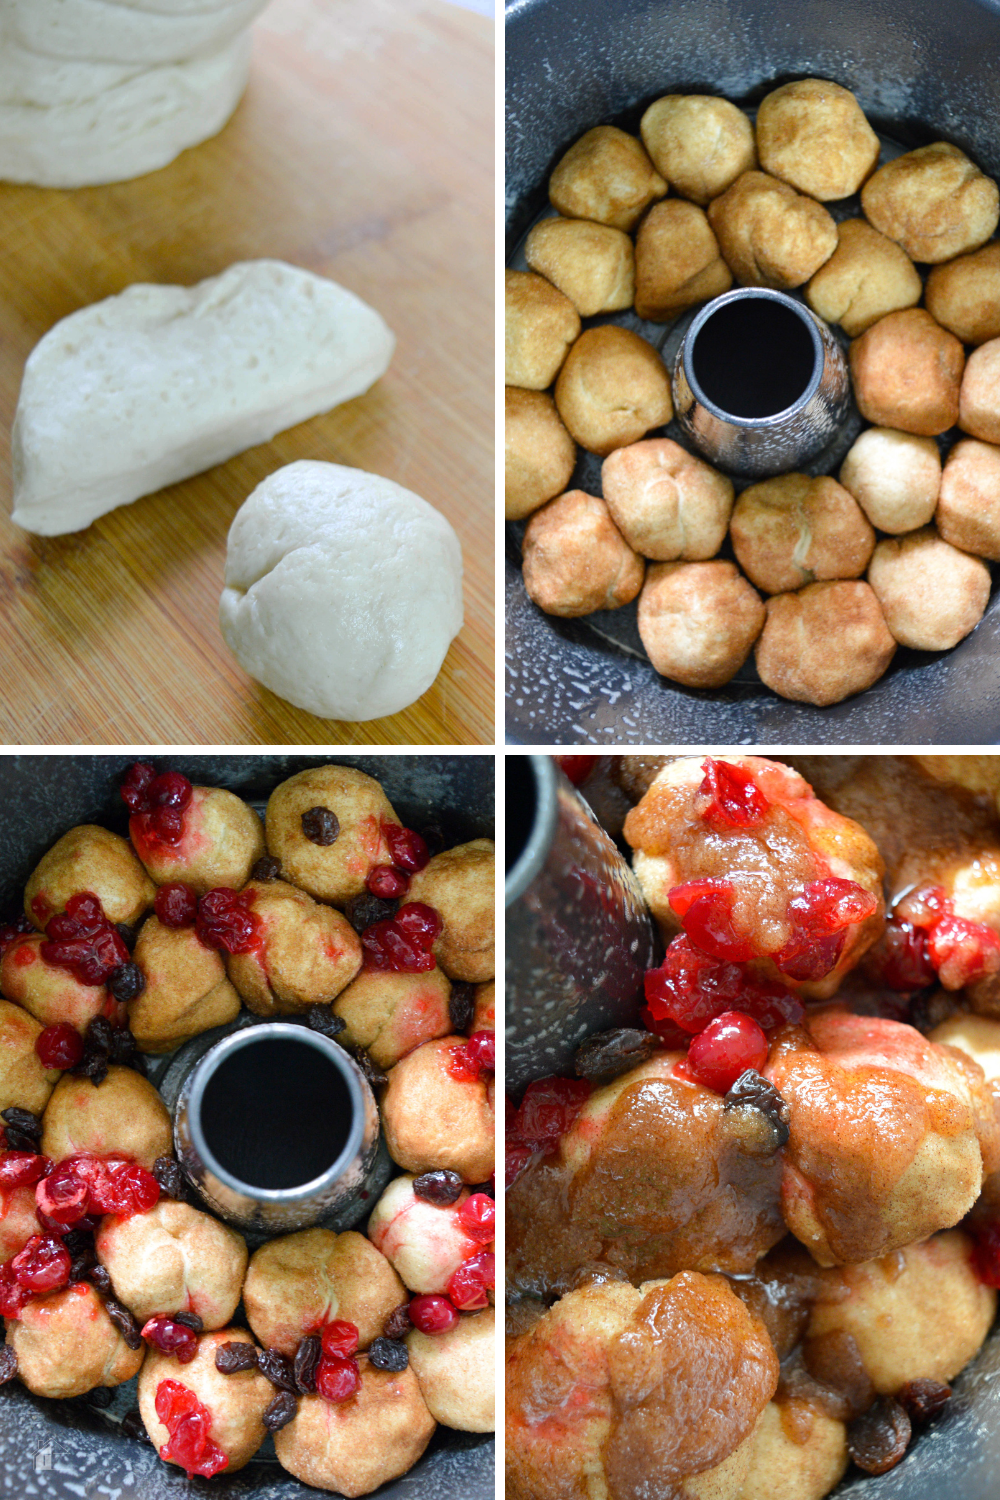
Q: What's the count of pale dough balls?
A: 1